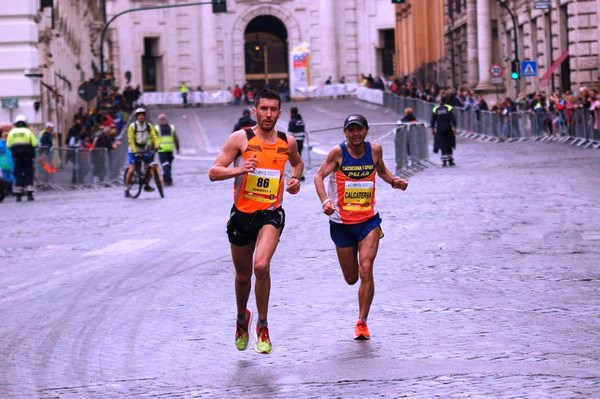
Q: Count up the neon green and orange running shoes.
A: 2